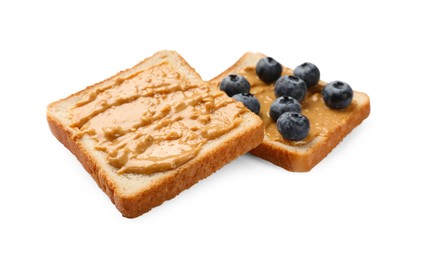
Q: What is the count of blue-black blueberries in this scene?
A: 8